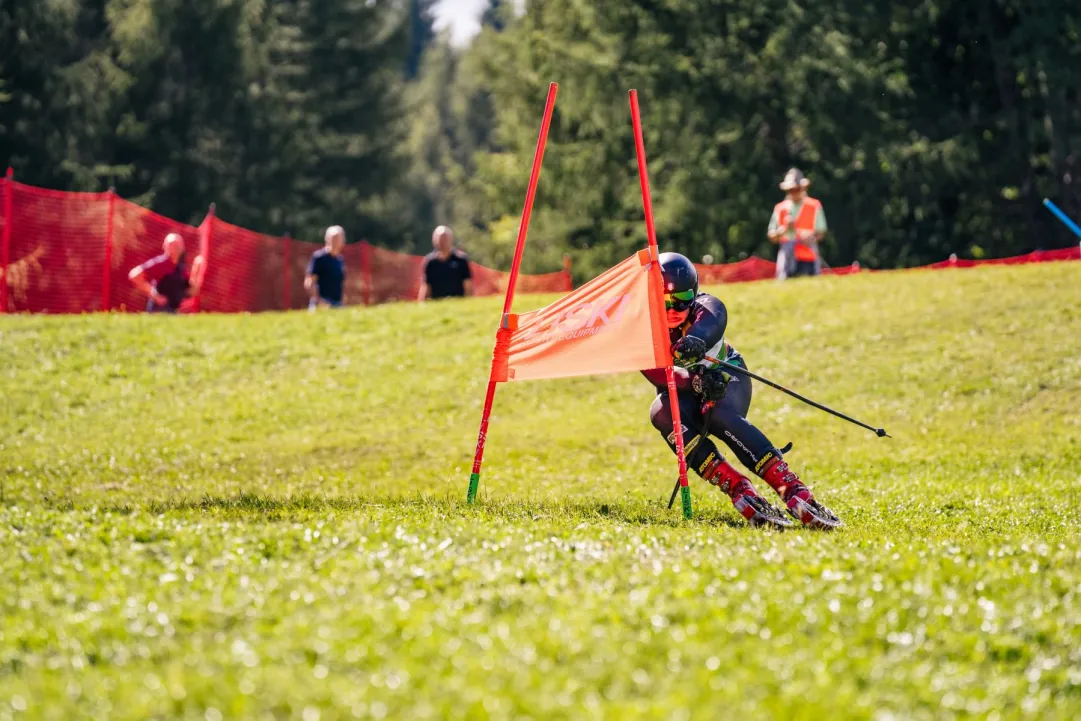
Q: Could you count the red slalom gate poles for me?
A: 2